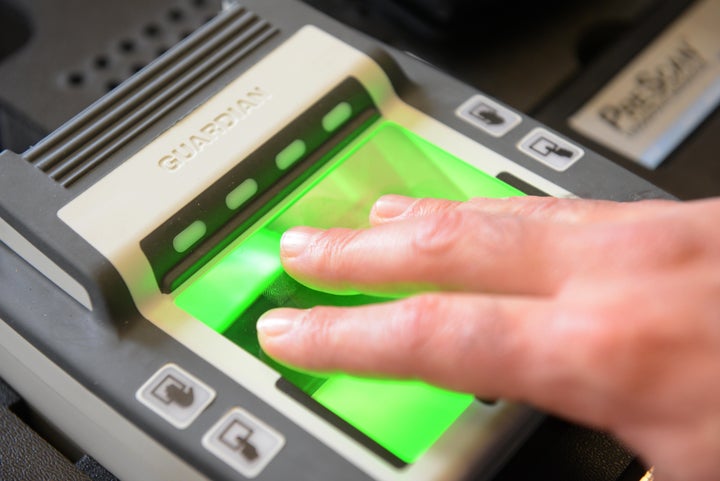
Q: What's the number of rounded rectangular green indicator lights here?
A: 4